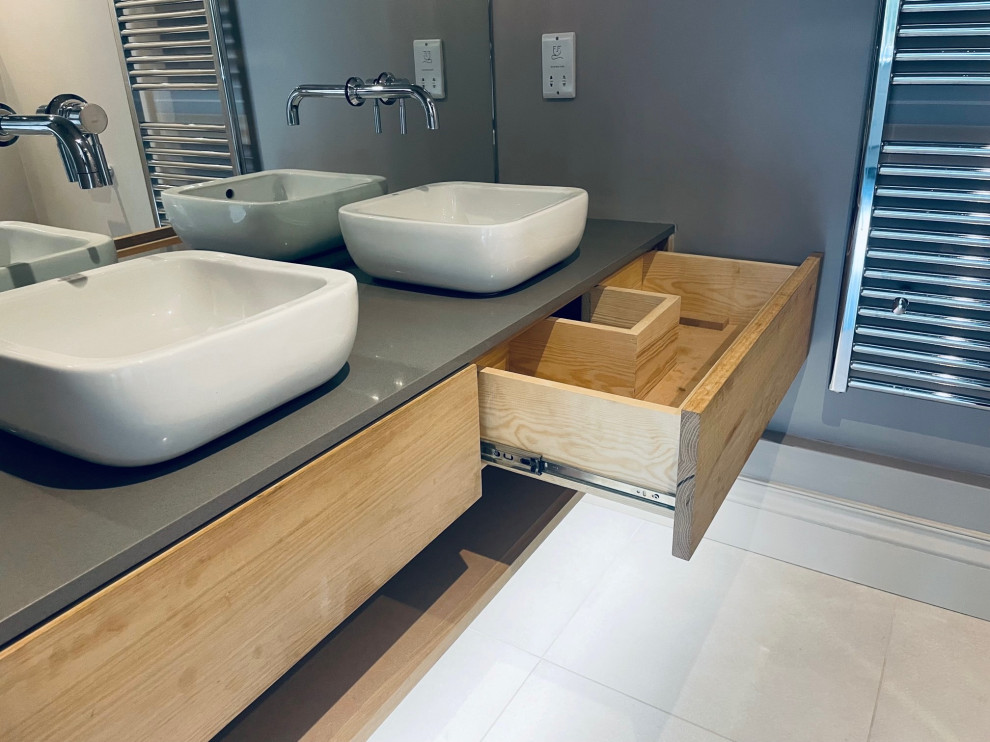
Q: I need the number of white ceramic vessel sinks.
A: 2